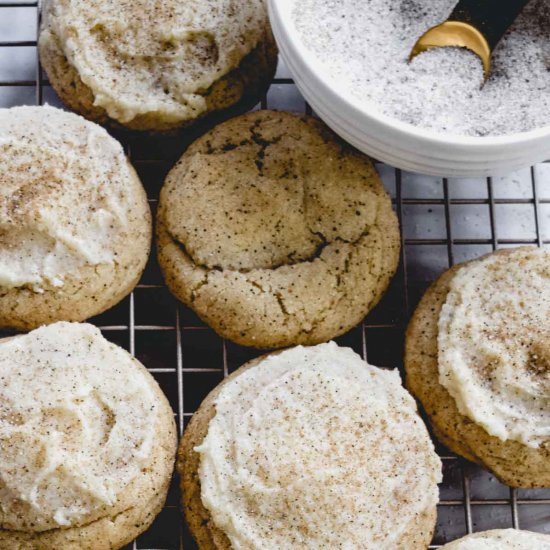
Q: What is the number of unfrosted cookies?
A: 1